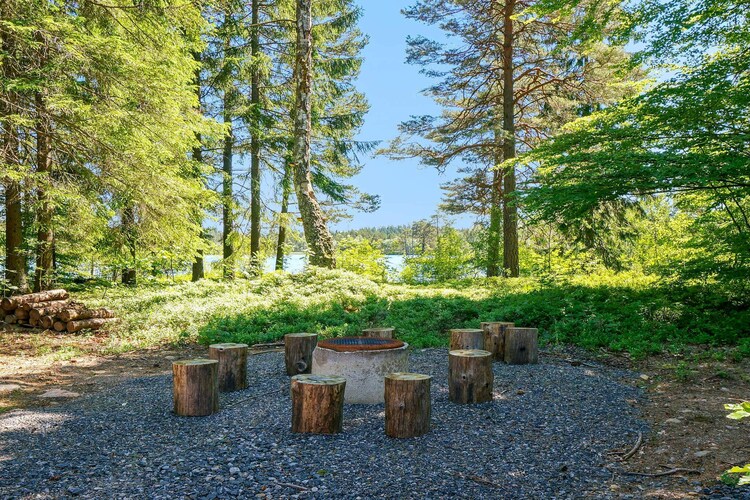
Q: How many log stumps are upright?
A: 10